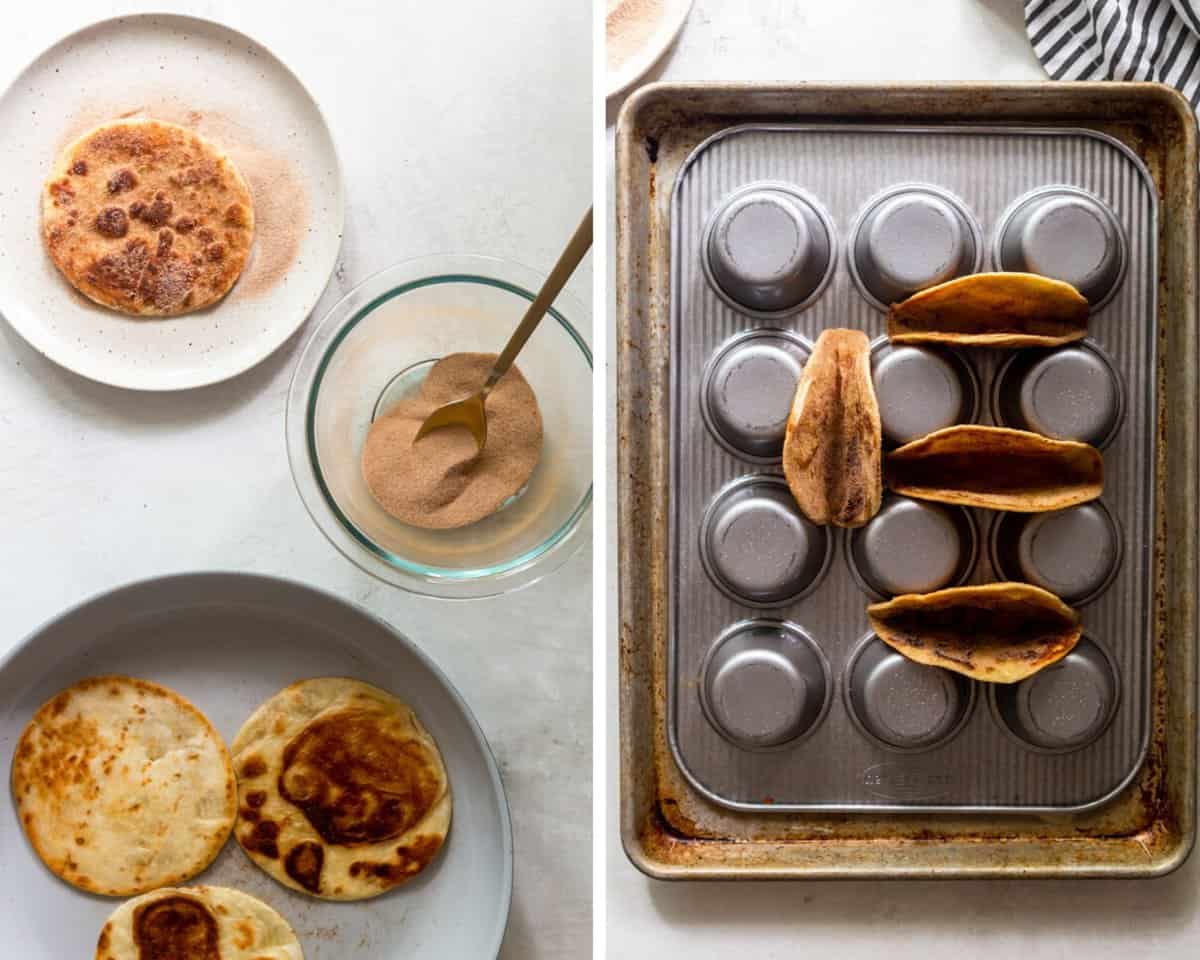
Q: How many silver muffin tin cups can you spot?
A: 12